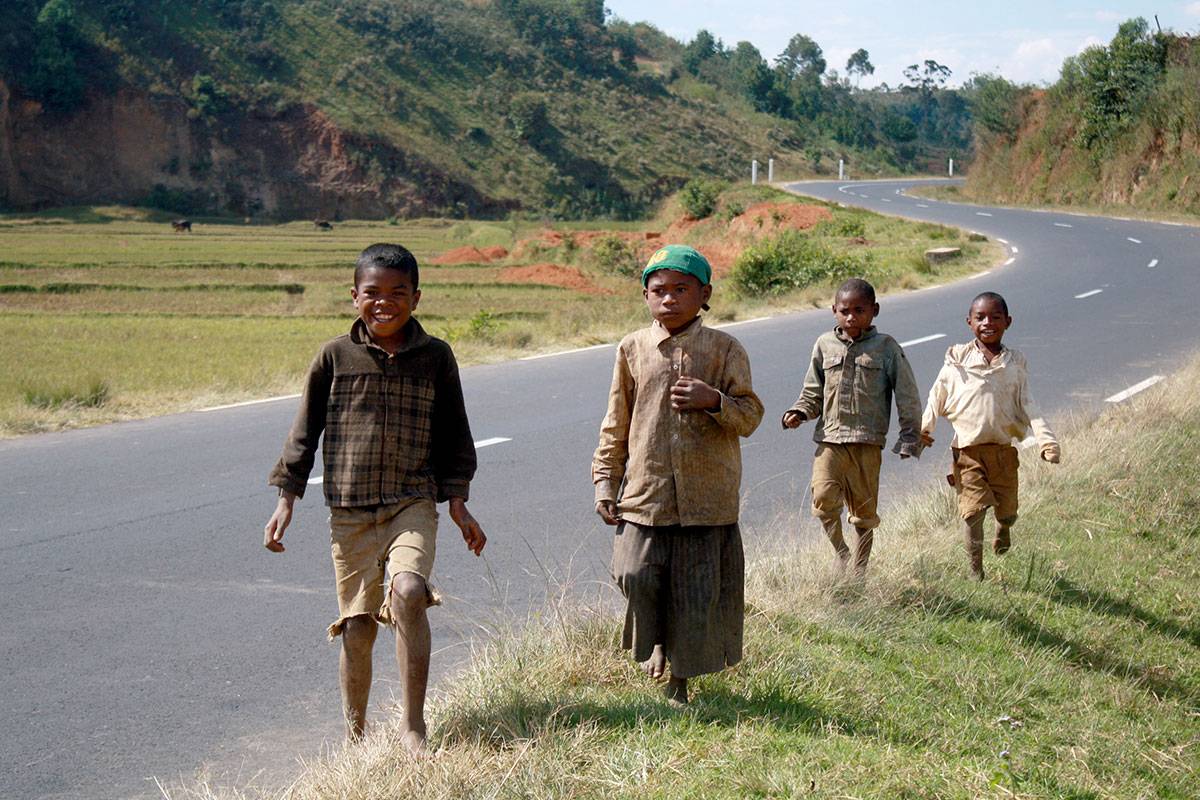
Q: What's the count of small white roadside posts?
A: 4